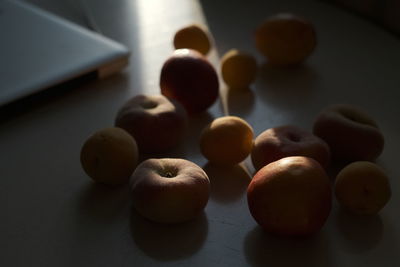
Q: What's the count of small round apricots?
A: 5